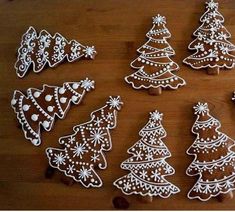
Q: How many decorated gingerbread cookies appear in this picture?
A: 7